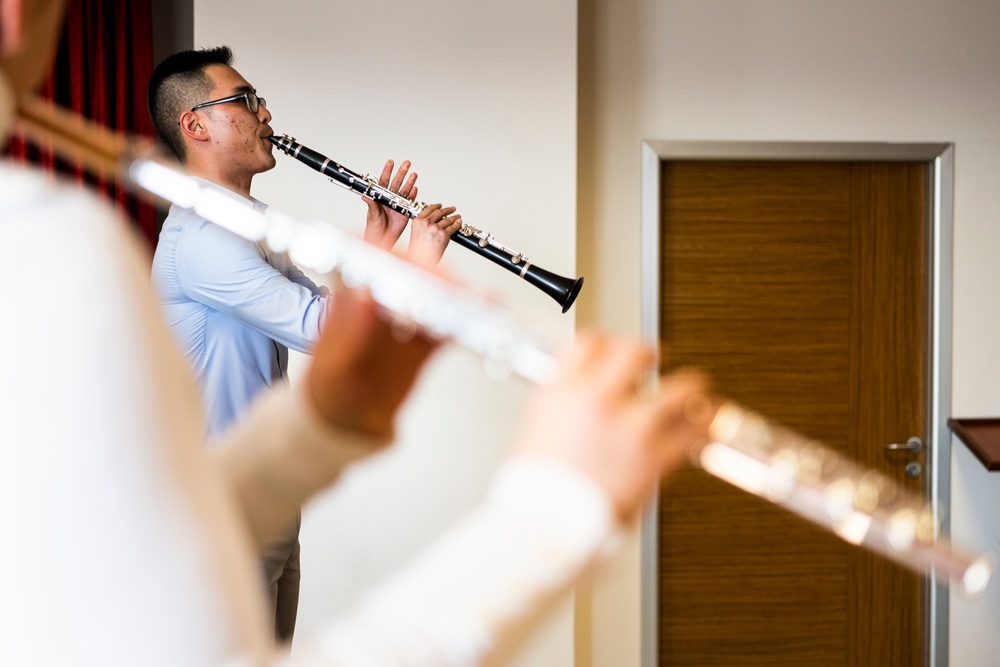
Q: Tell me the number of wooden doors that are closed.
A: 1